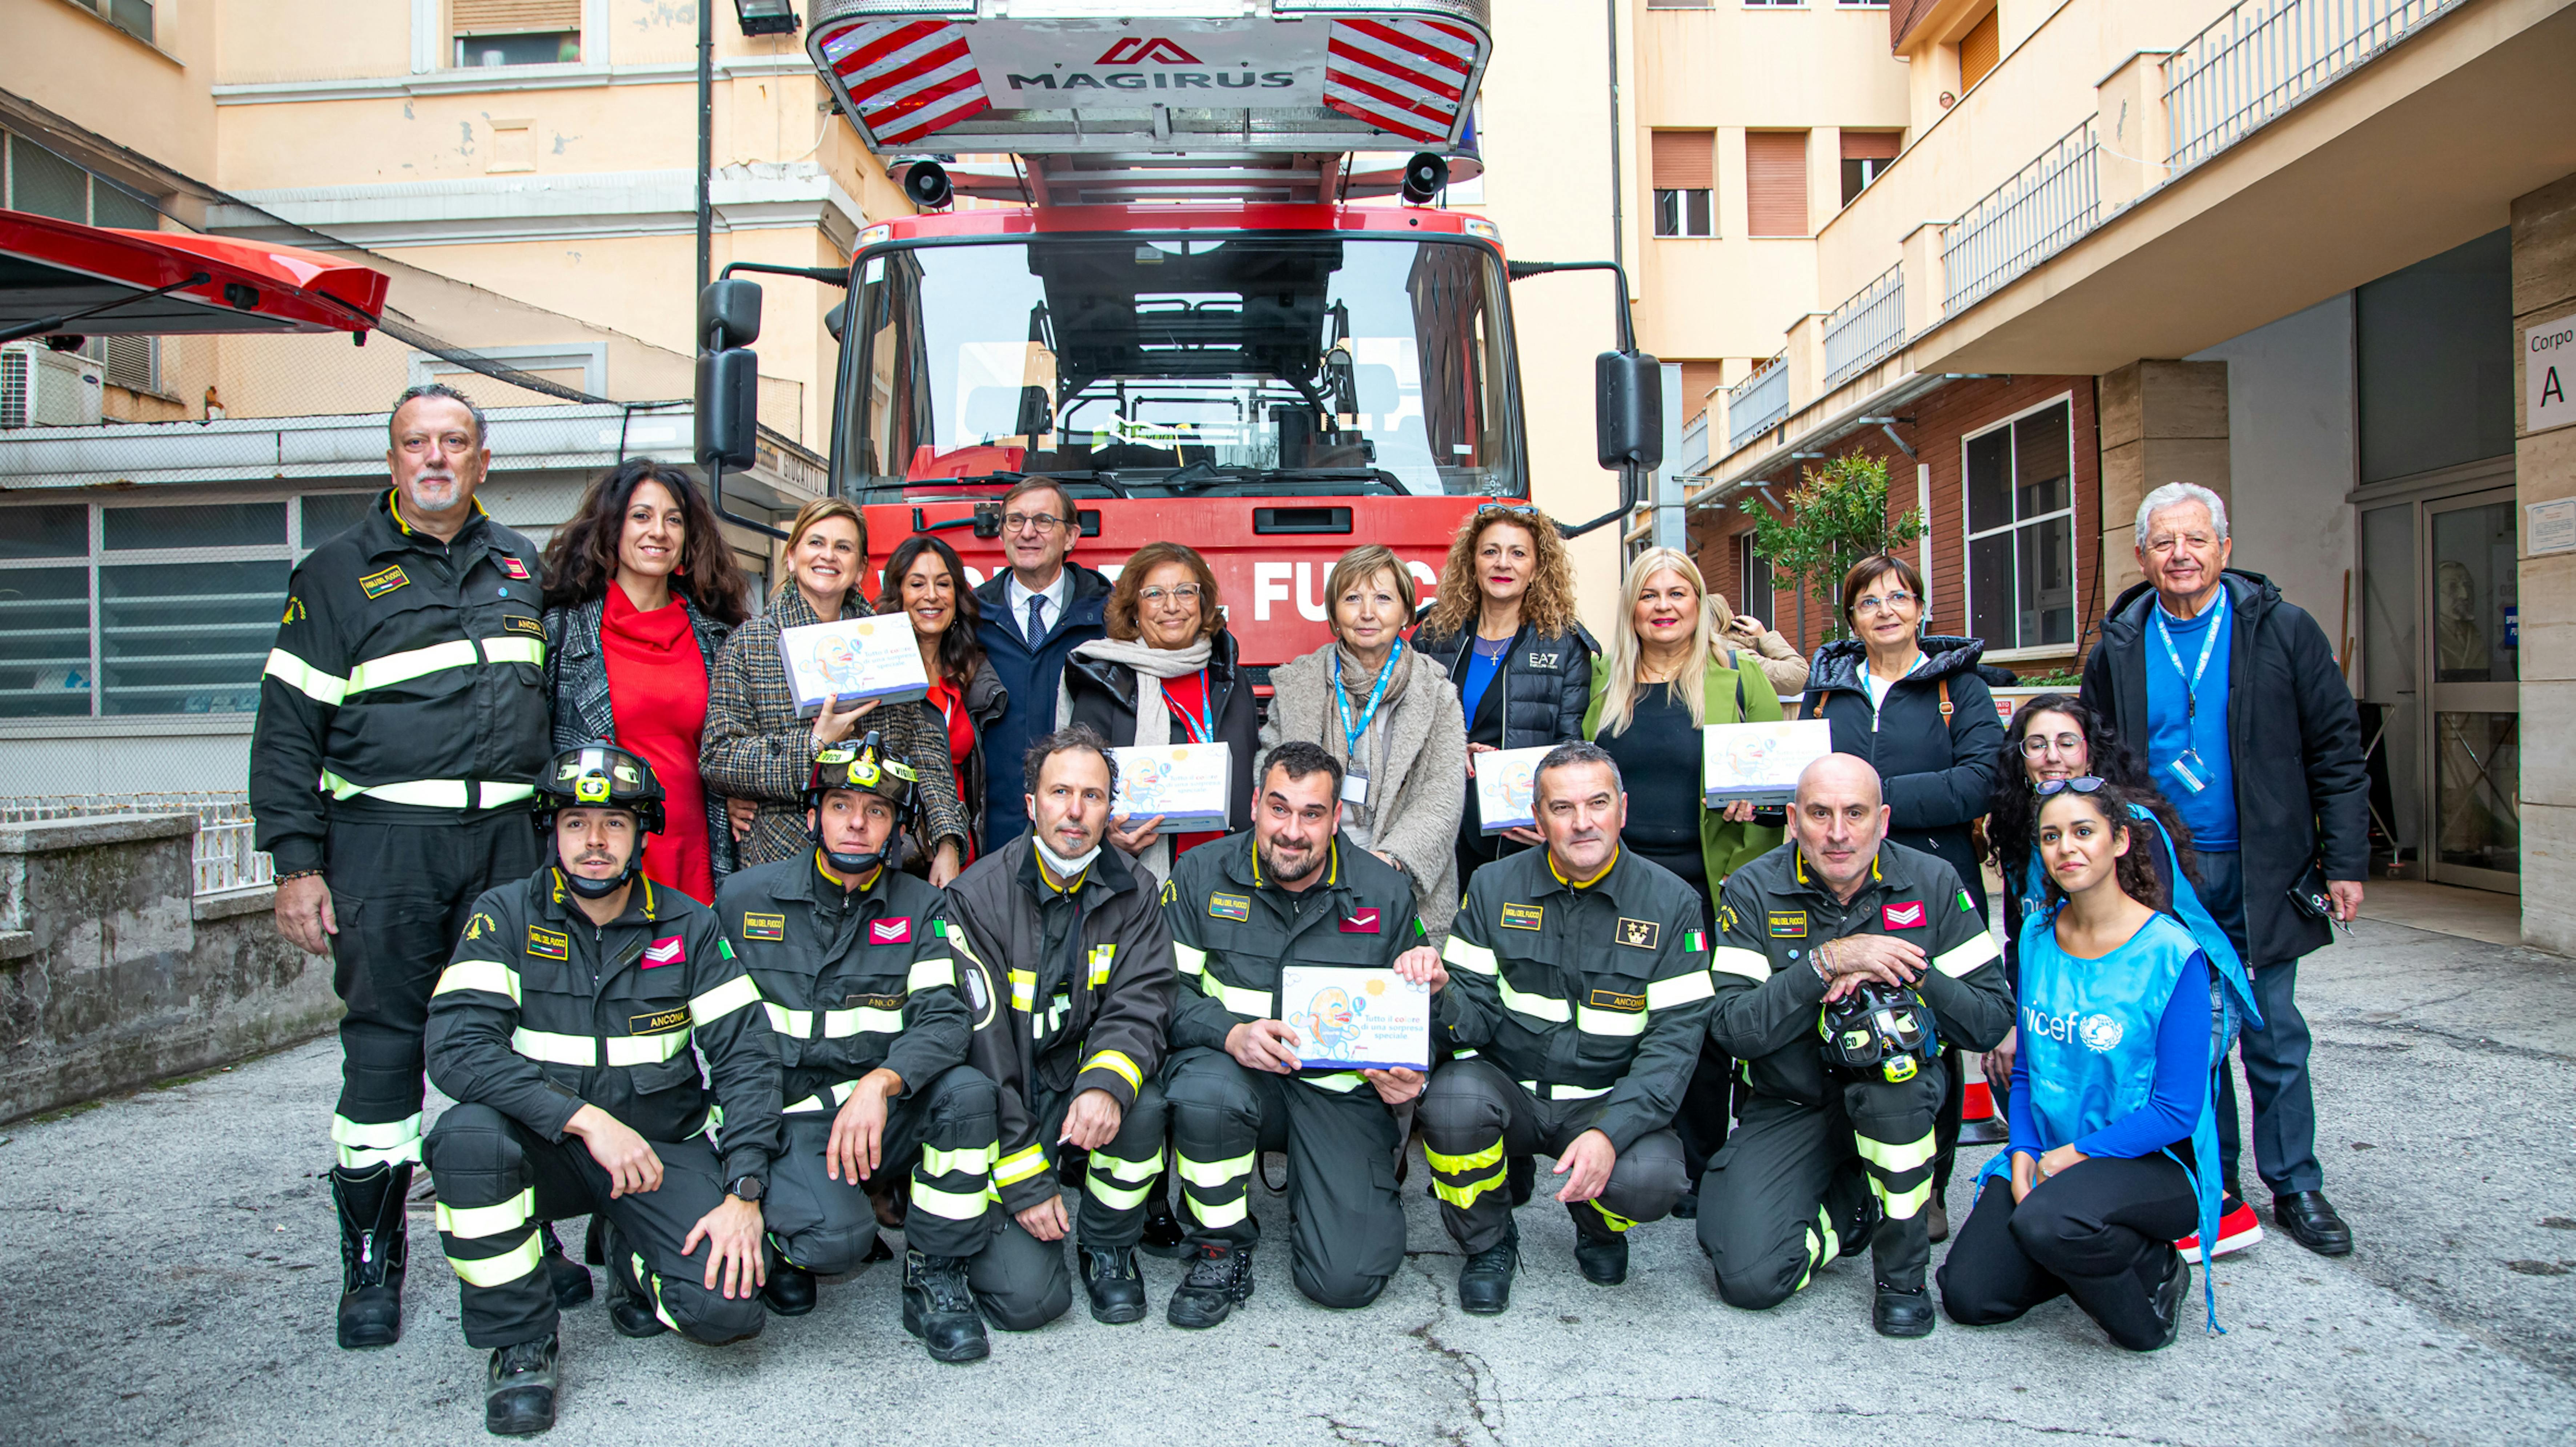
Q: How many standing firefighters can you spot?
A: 1